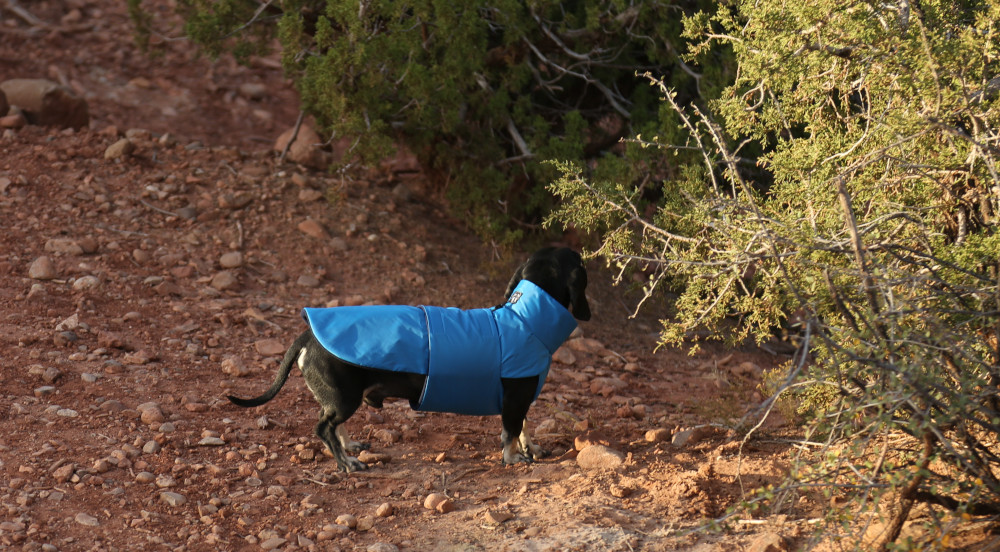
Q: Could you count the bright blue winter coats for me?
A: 1